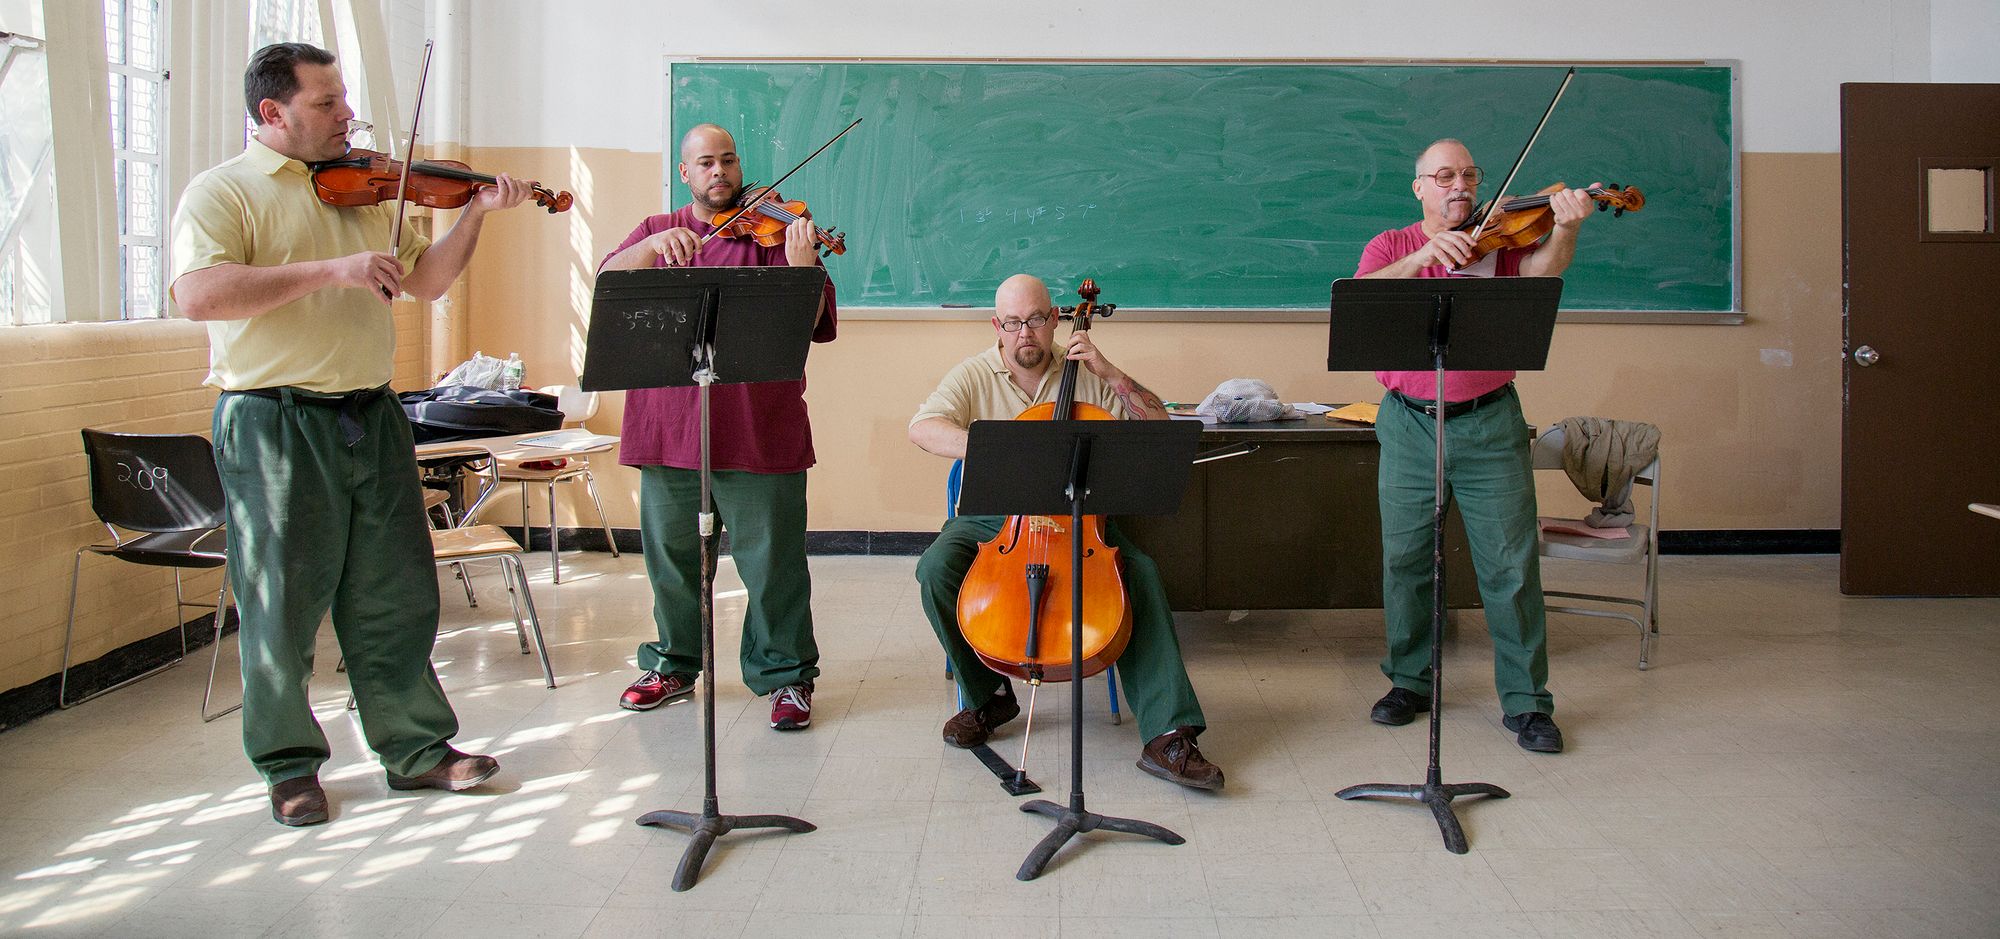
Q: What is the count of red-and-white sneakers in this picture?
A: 2